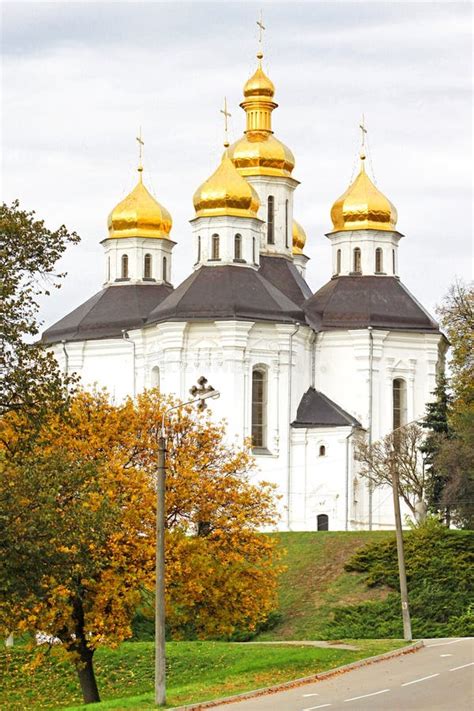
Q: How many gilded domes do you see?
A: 5